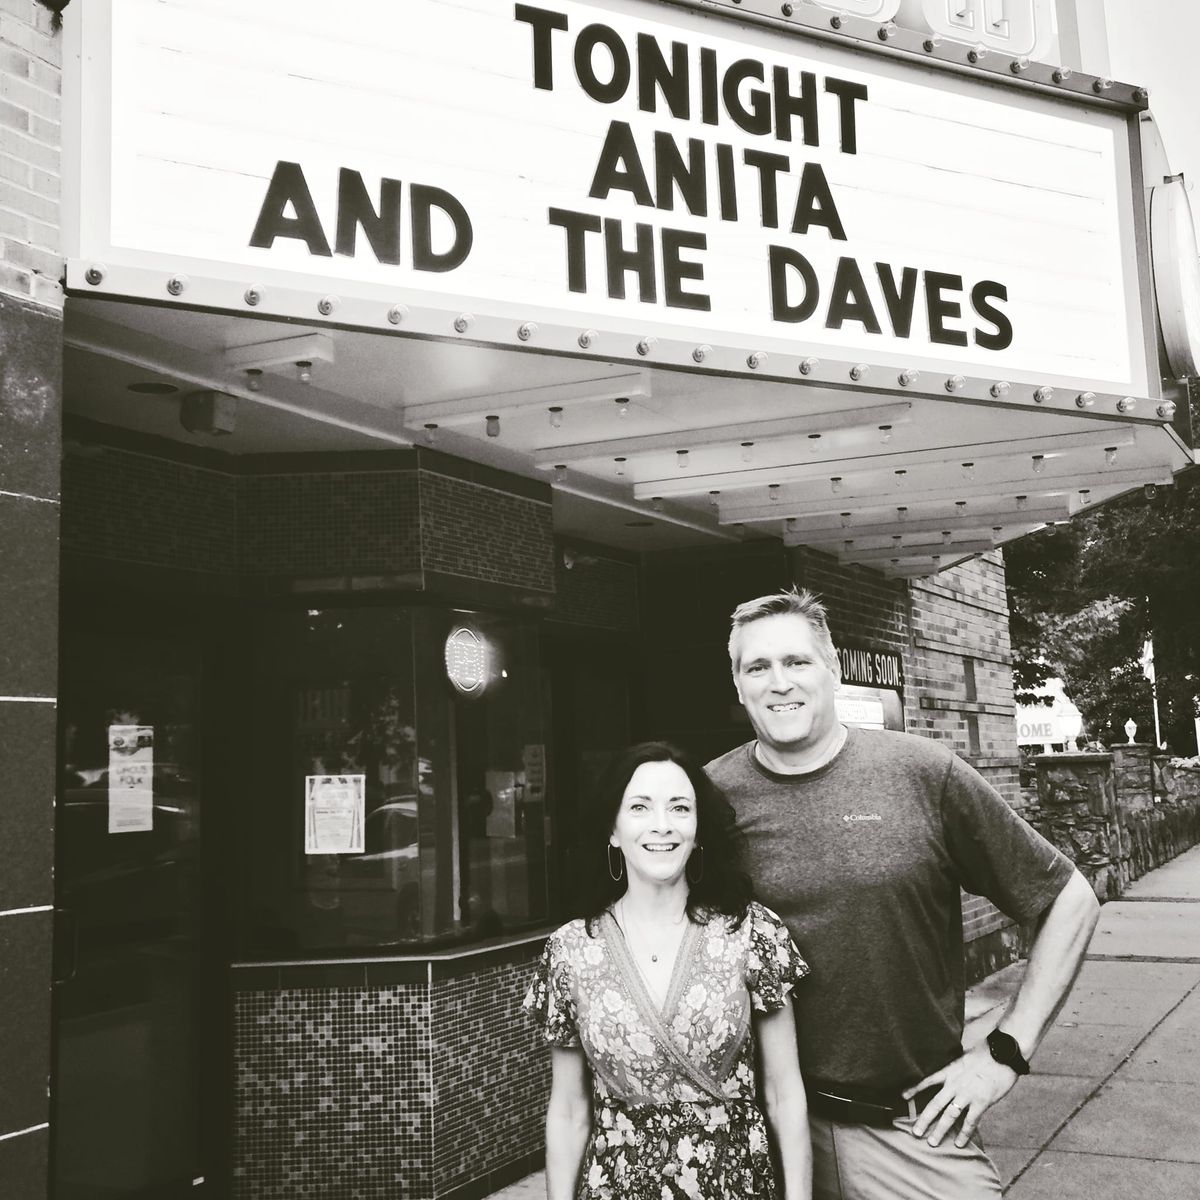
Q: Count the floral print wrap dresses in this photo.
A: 1